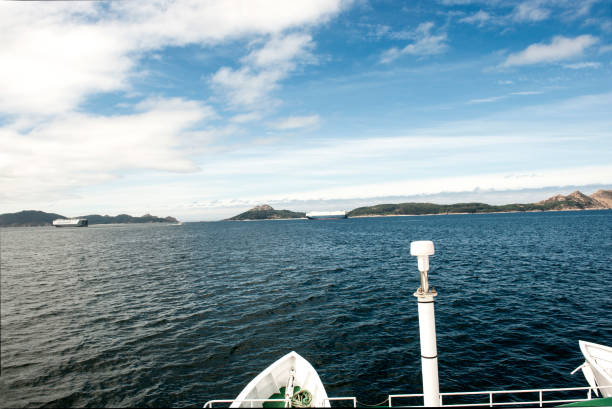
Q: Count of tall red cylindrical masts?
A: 0